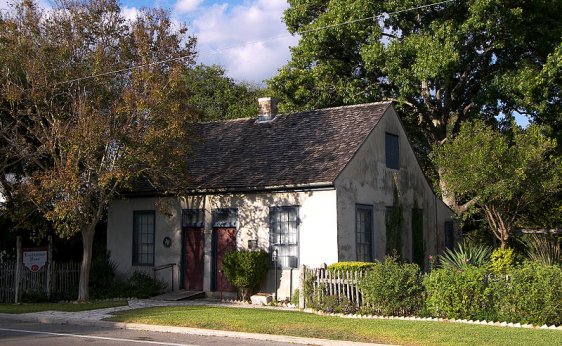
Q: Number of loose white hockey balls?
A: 0